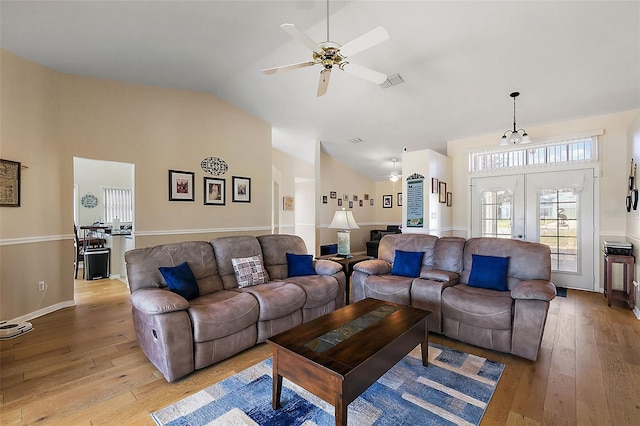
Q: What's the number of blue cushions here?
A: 4